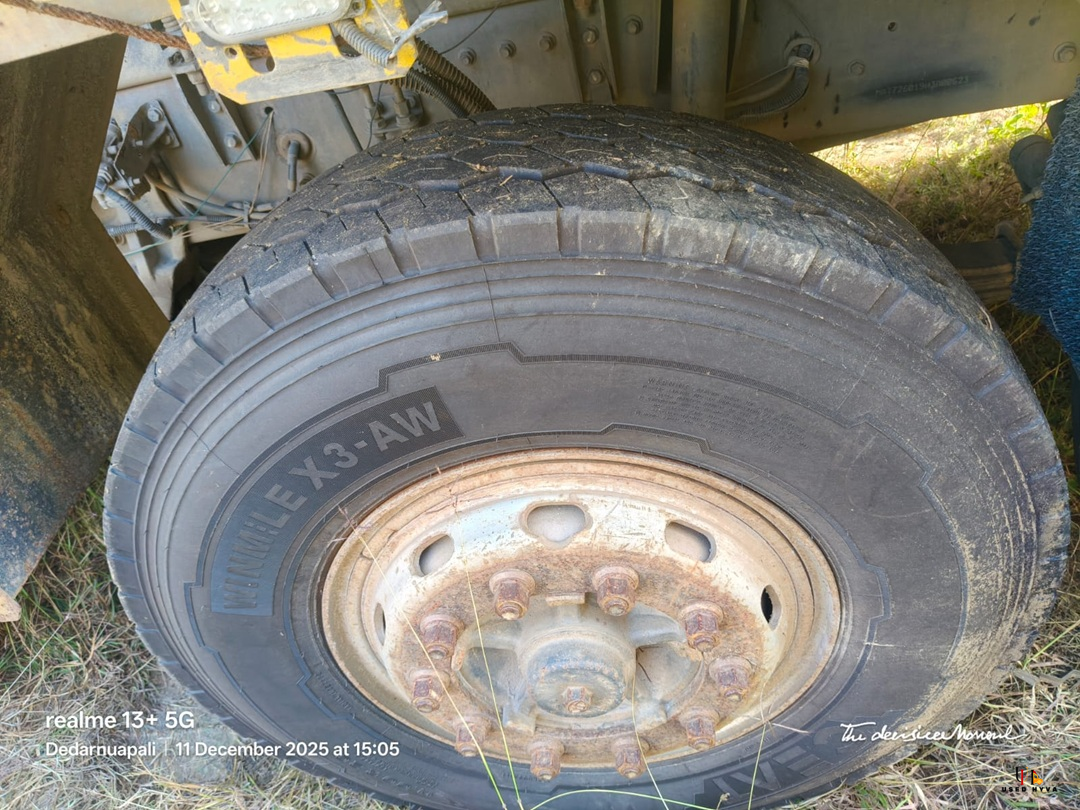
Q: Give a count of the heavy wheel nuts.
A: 10